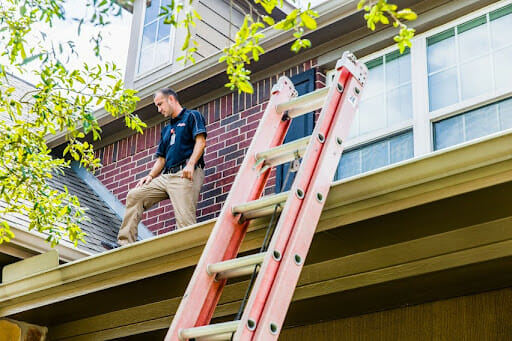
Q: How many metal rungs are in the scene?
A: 5